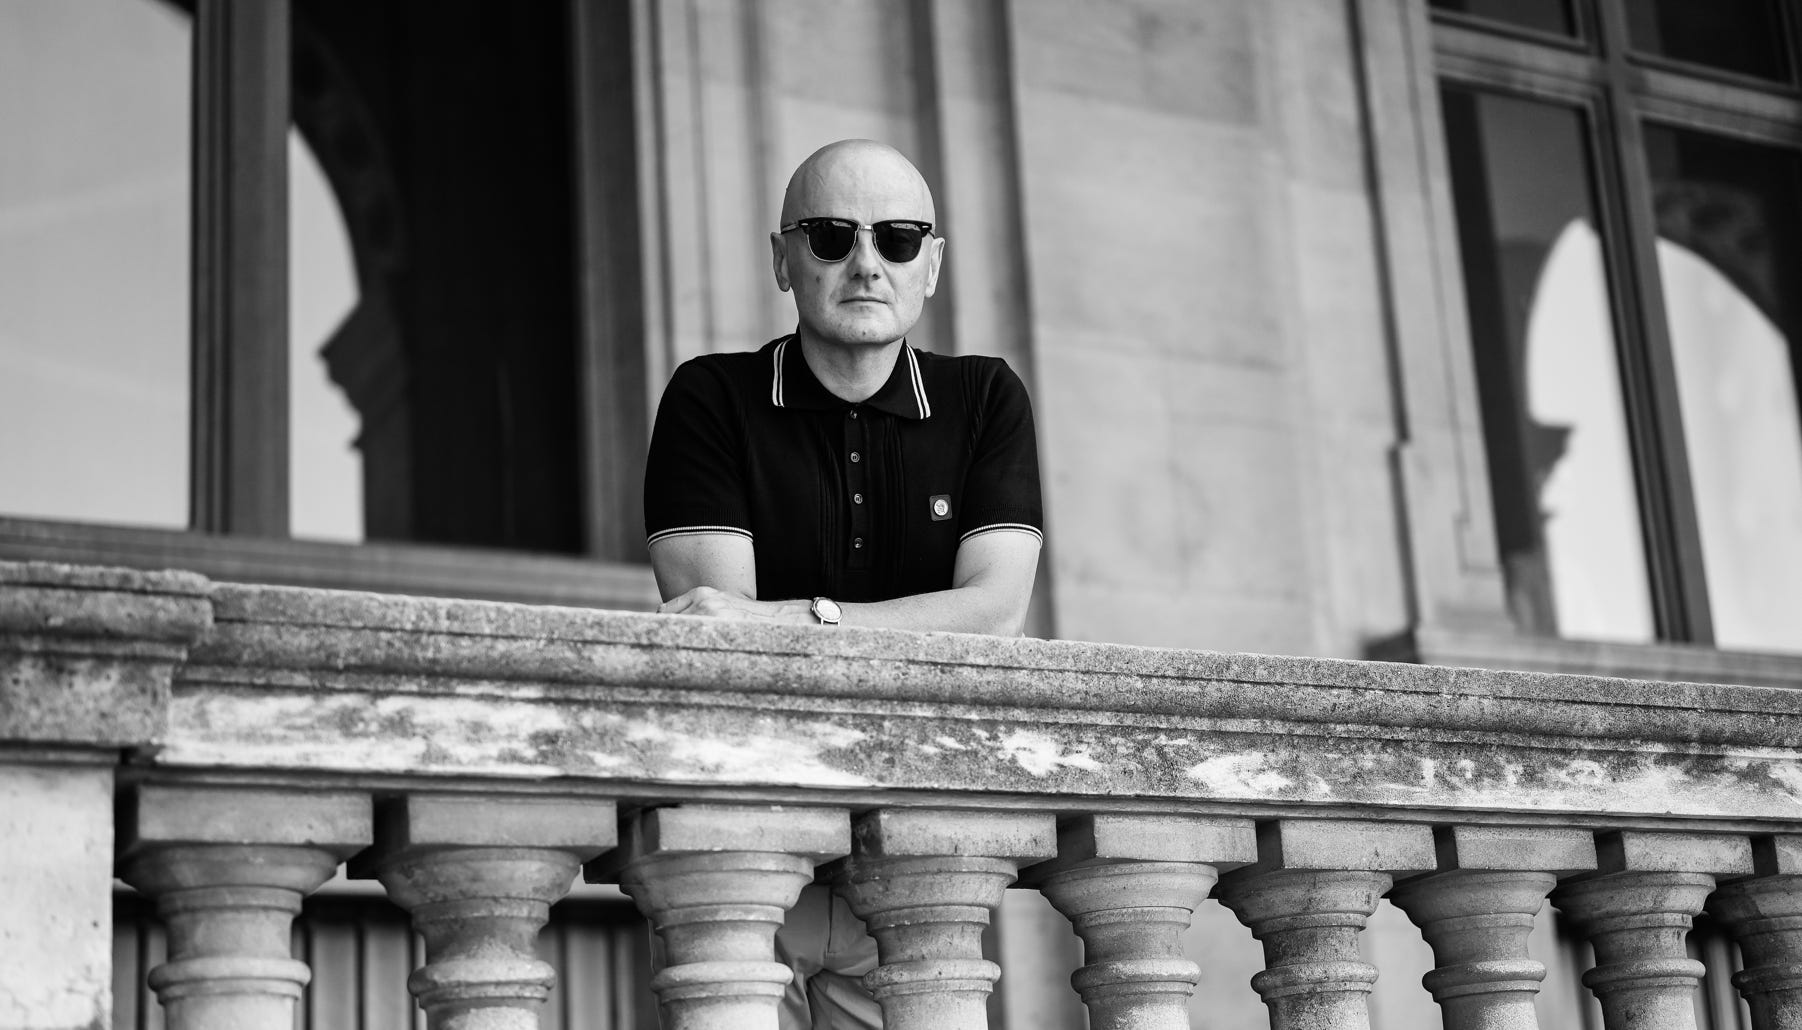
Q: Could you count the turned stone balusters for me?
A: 9